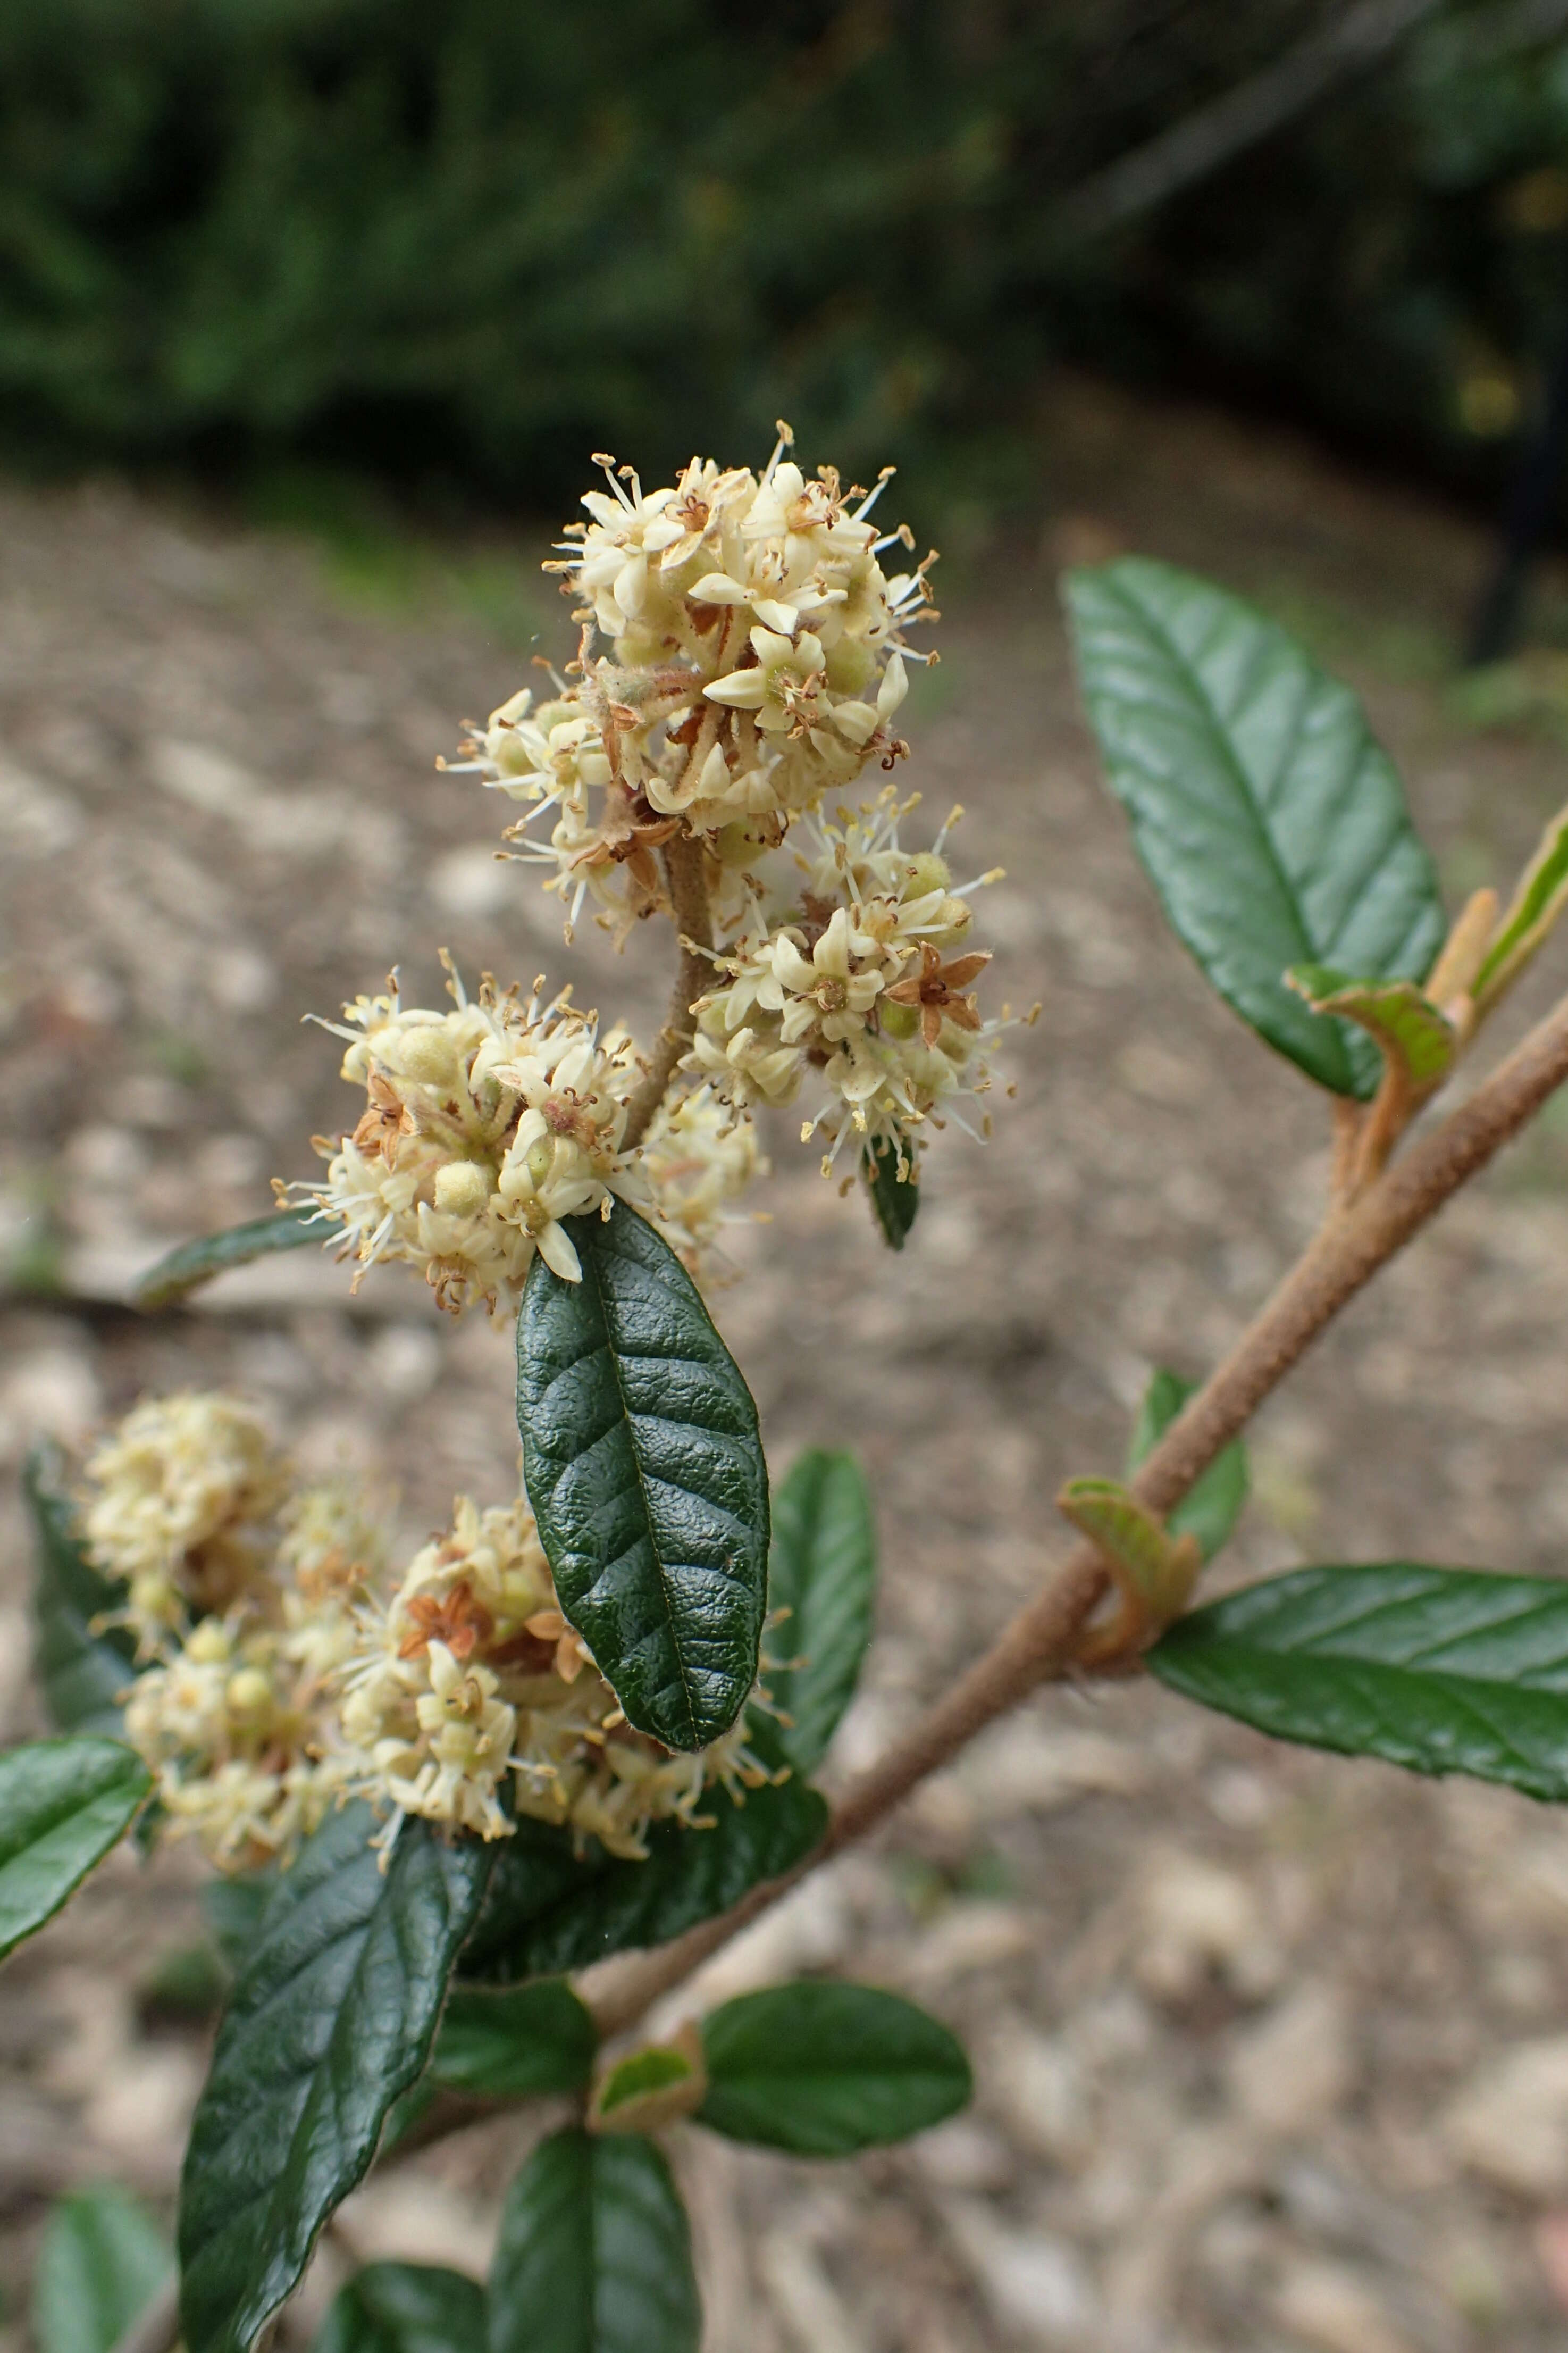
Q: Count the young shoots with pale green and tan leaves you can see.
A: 3